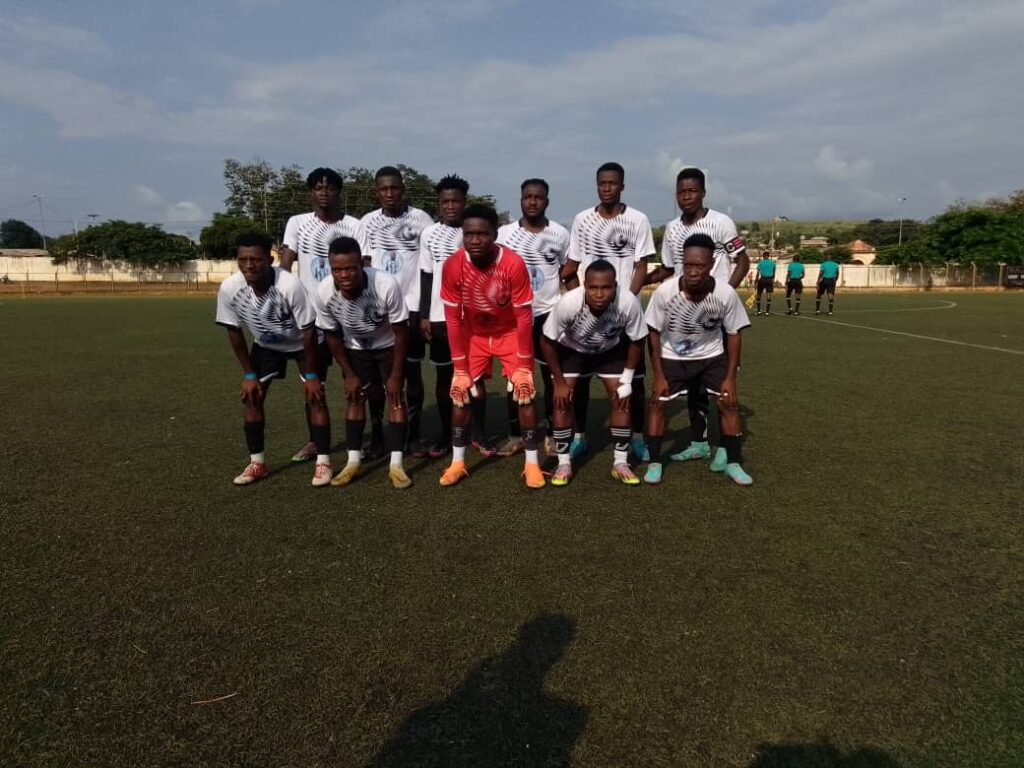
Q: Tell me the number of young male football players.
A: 11